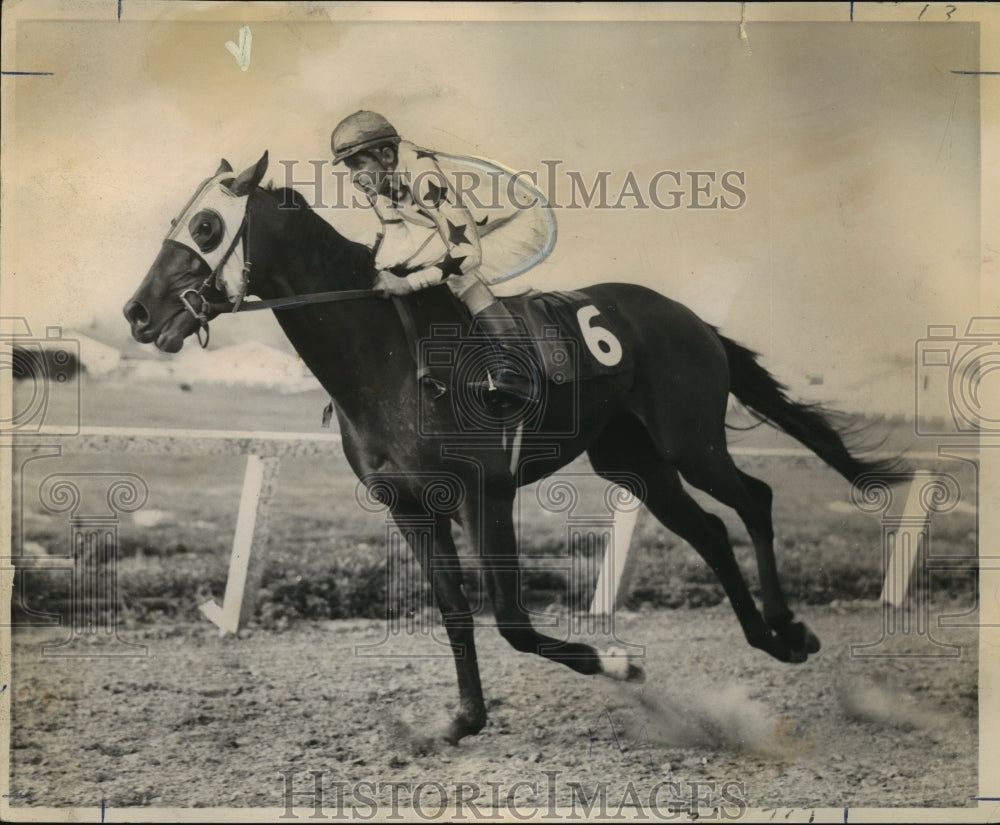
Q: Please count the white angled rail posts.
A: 3